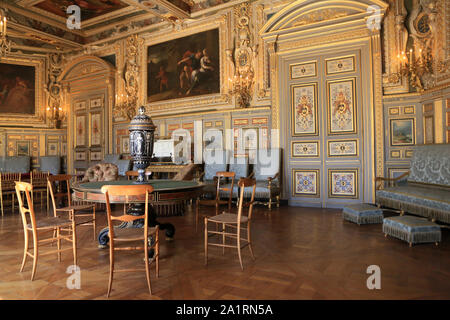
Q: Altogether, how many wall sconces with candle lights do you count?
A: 4